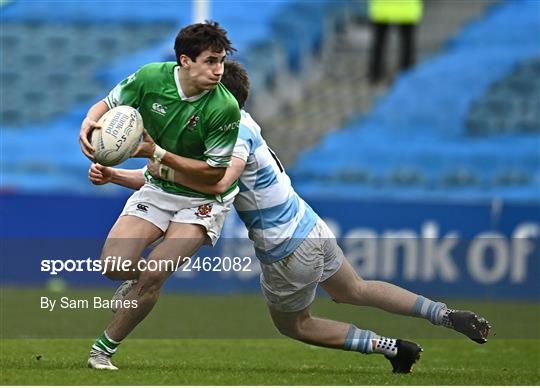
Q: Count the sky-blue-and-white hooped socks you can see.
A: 2